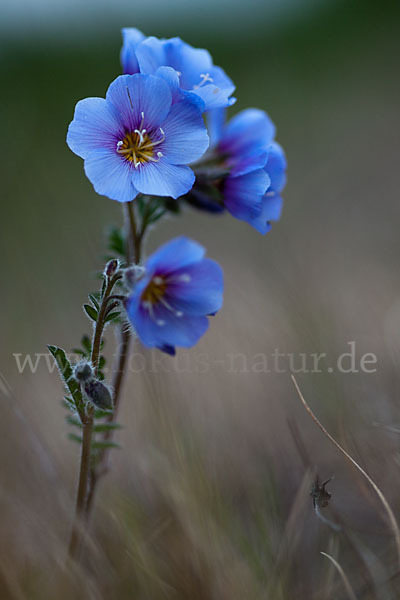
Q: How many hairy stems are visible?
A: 2